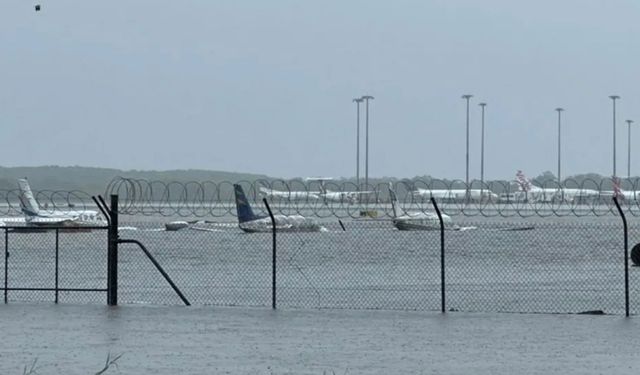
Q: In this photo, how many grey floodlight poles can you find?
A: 7